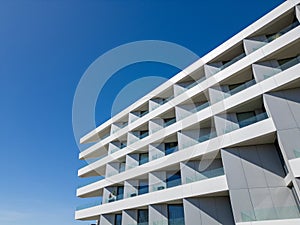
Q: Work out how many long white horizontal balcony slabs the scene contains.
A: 5